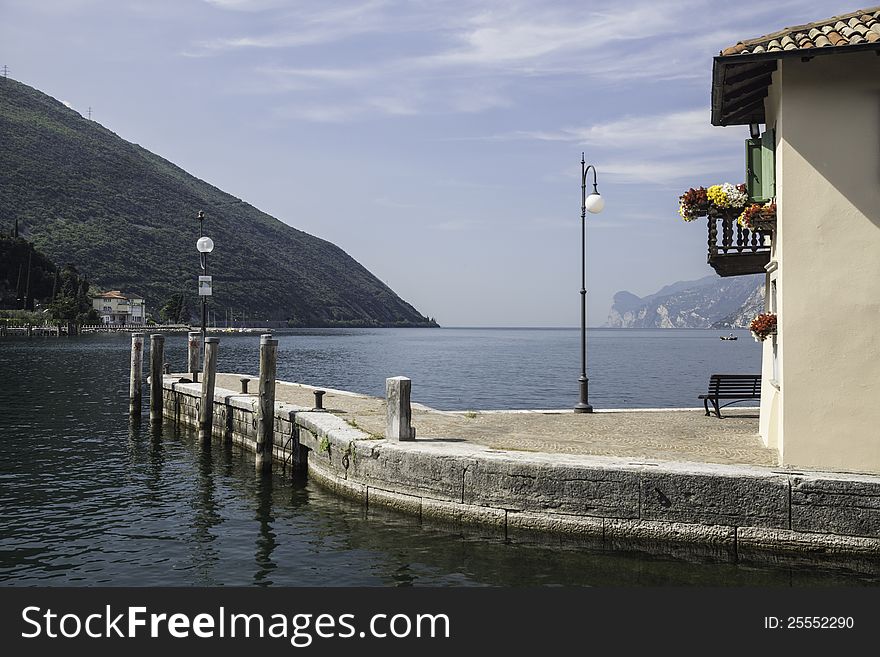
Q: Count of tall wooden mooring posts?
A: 5